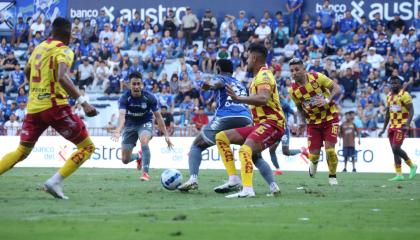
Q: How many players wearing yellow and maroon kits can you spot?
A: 4